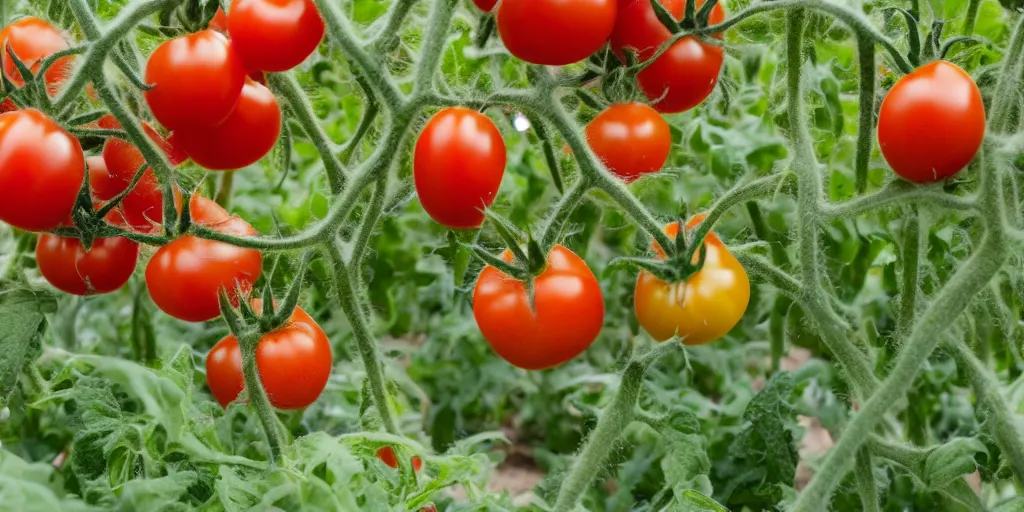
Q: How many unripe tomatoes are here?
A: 1